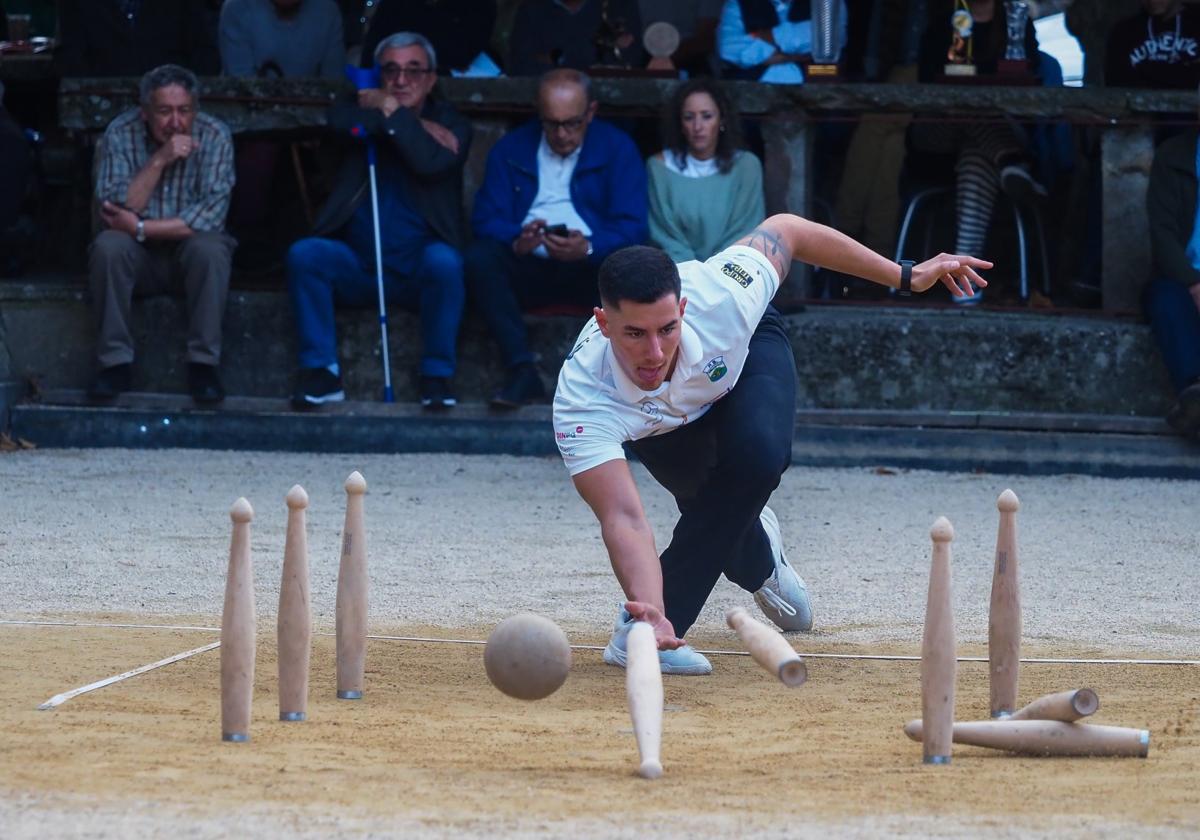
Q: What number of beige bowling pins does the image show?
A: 9